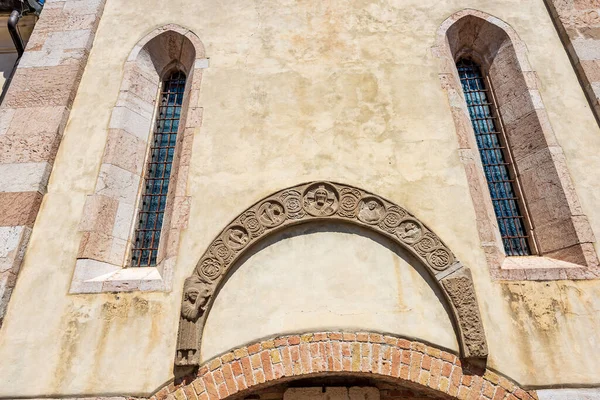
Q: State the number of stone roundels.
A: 13